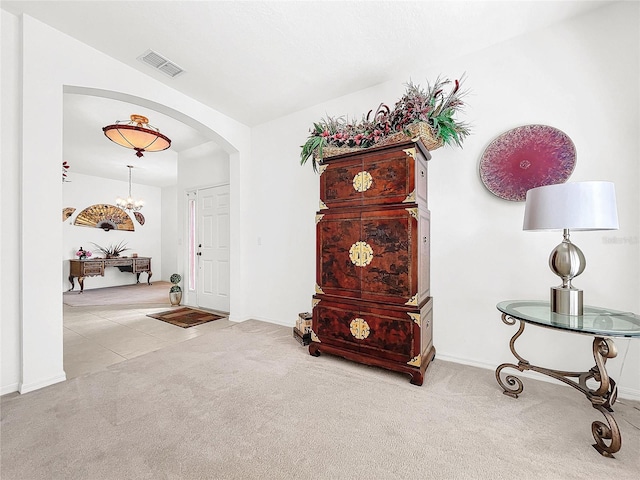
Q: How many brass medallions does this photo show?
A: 3